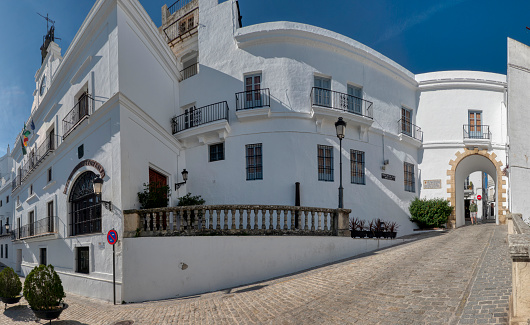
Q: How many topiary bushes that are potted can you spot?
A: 2